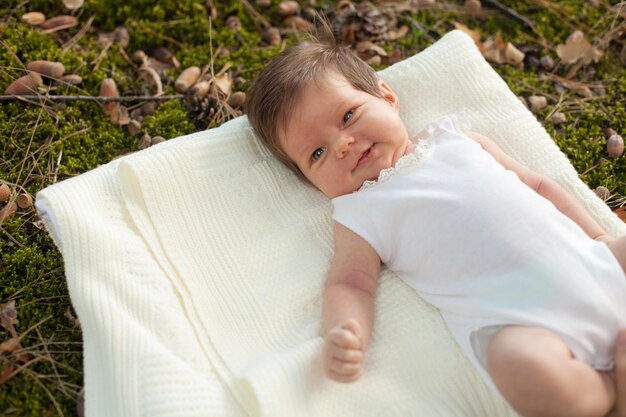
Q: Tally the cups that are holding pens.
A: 0